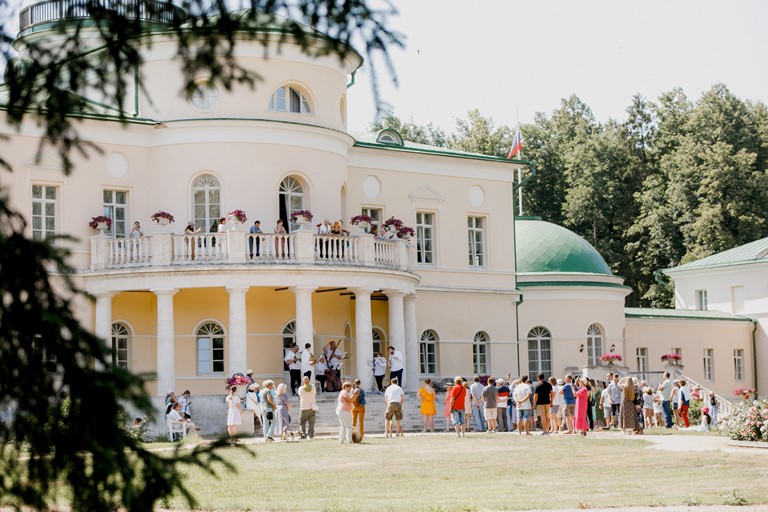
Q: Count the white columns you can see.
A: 7